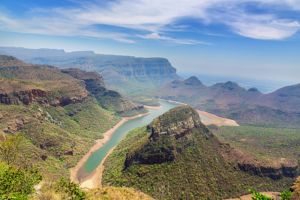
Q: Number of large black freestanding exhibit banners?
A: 0